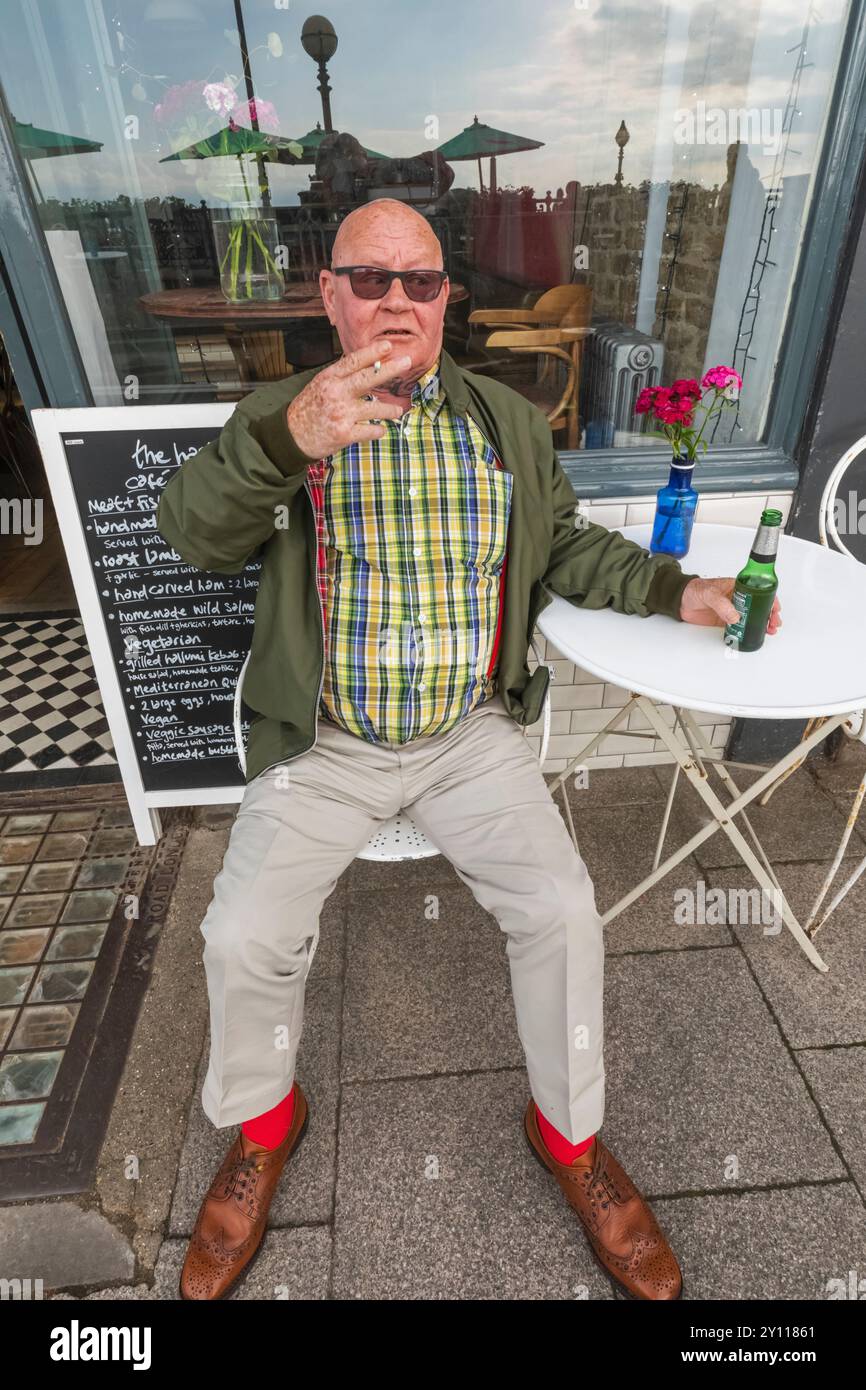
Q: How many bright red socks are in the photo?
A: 2